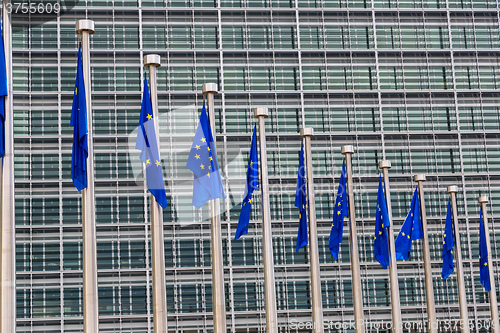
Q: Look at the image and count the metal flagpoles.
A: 11